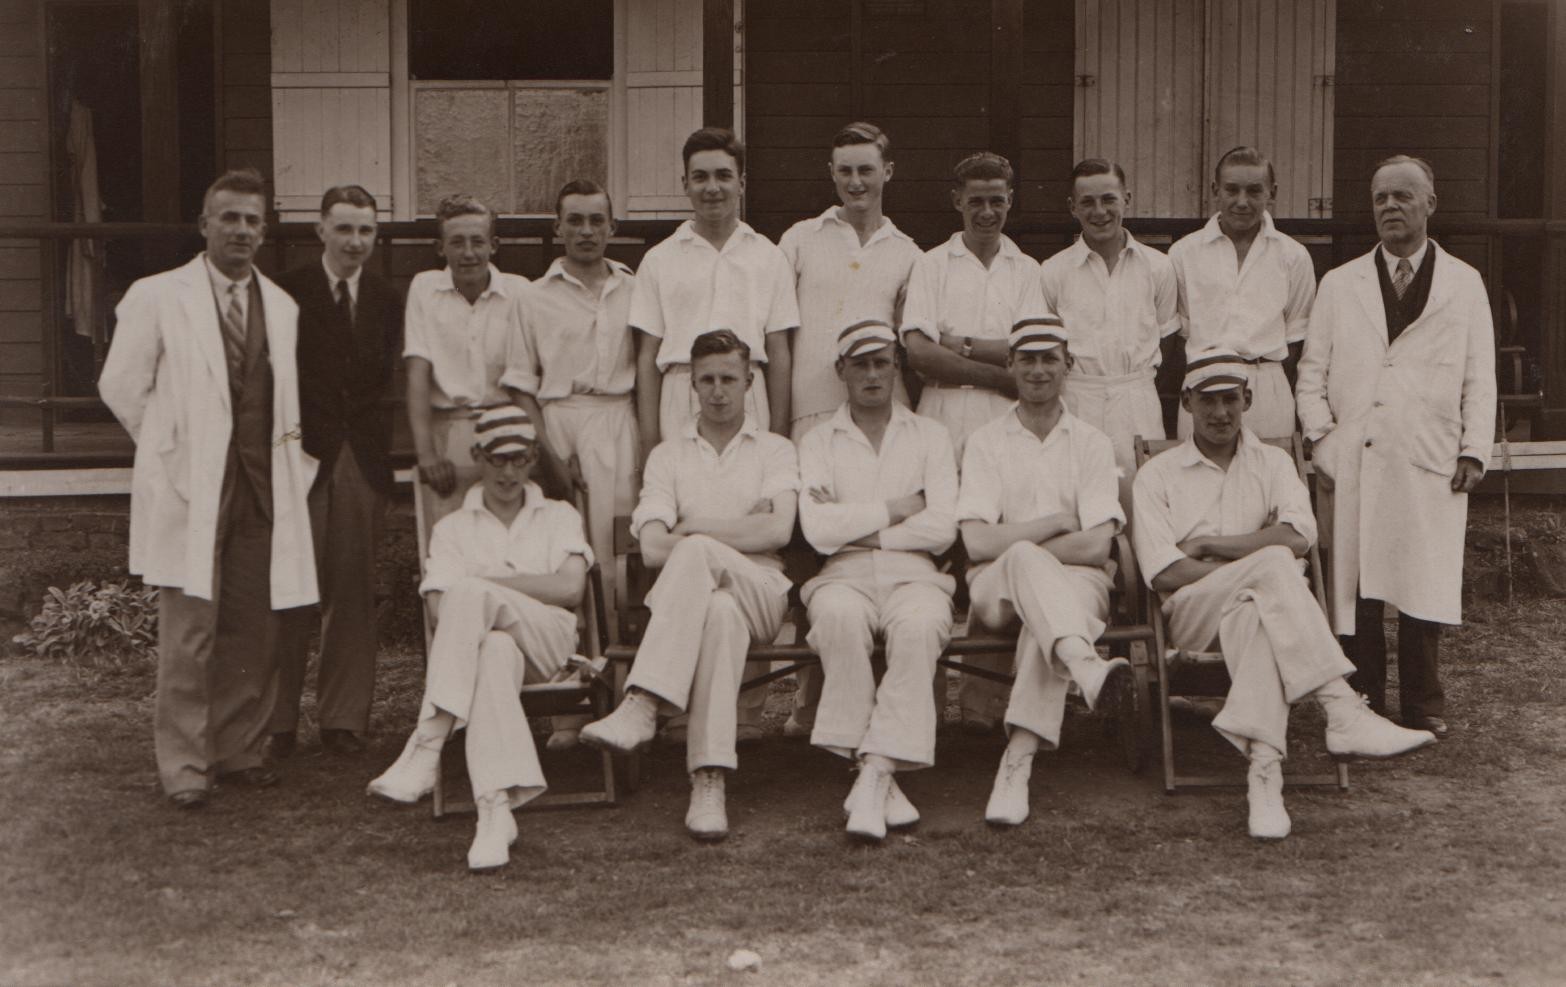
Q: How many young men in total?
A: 13